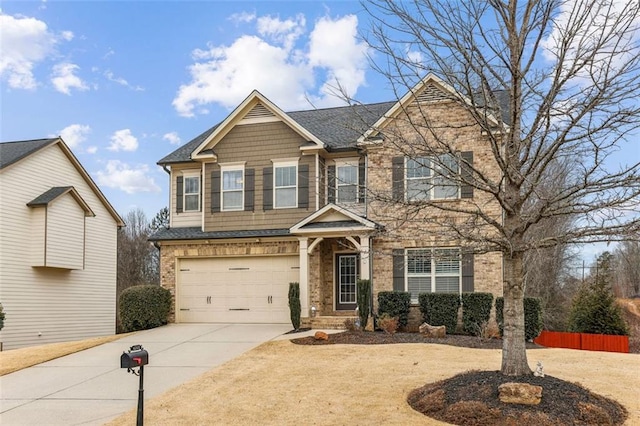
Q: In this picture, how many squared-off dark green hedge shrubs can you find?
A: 4